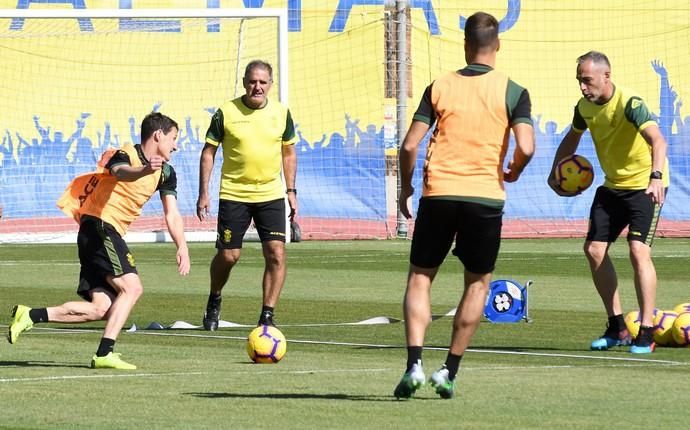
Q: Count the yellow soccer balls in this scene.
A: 6